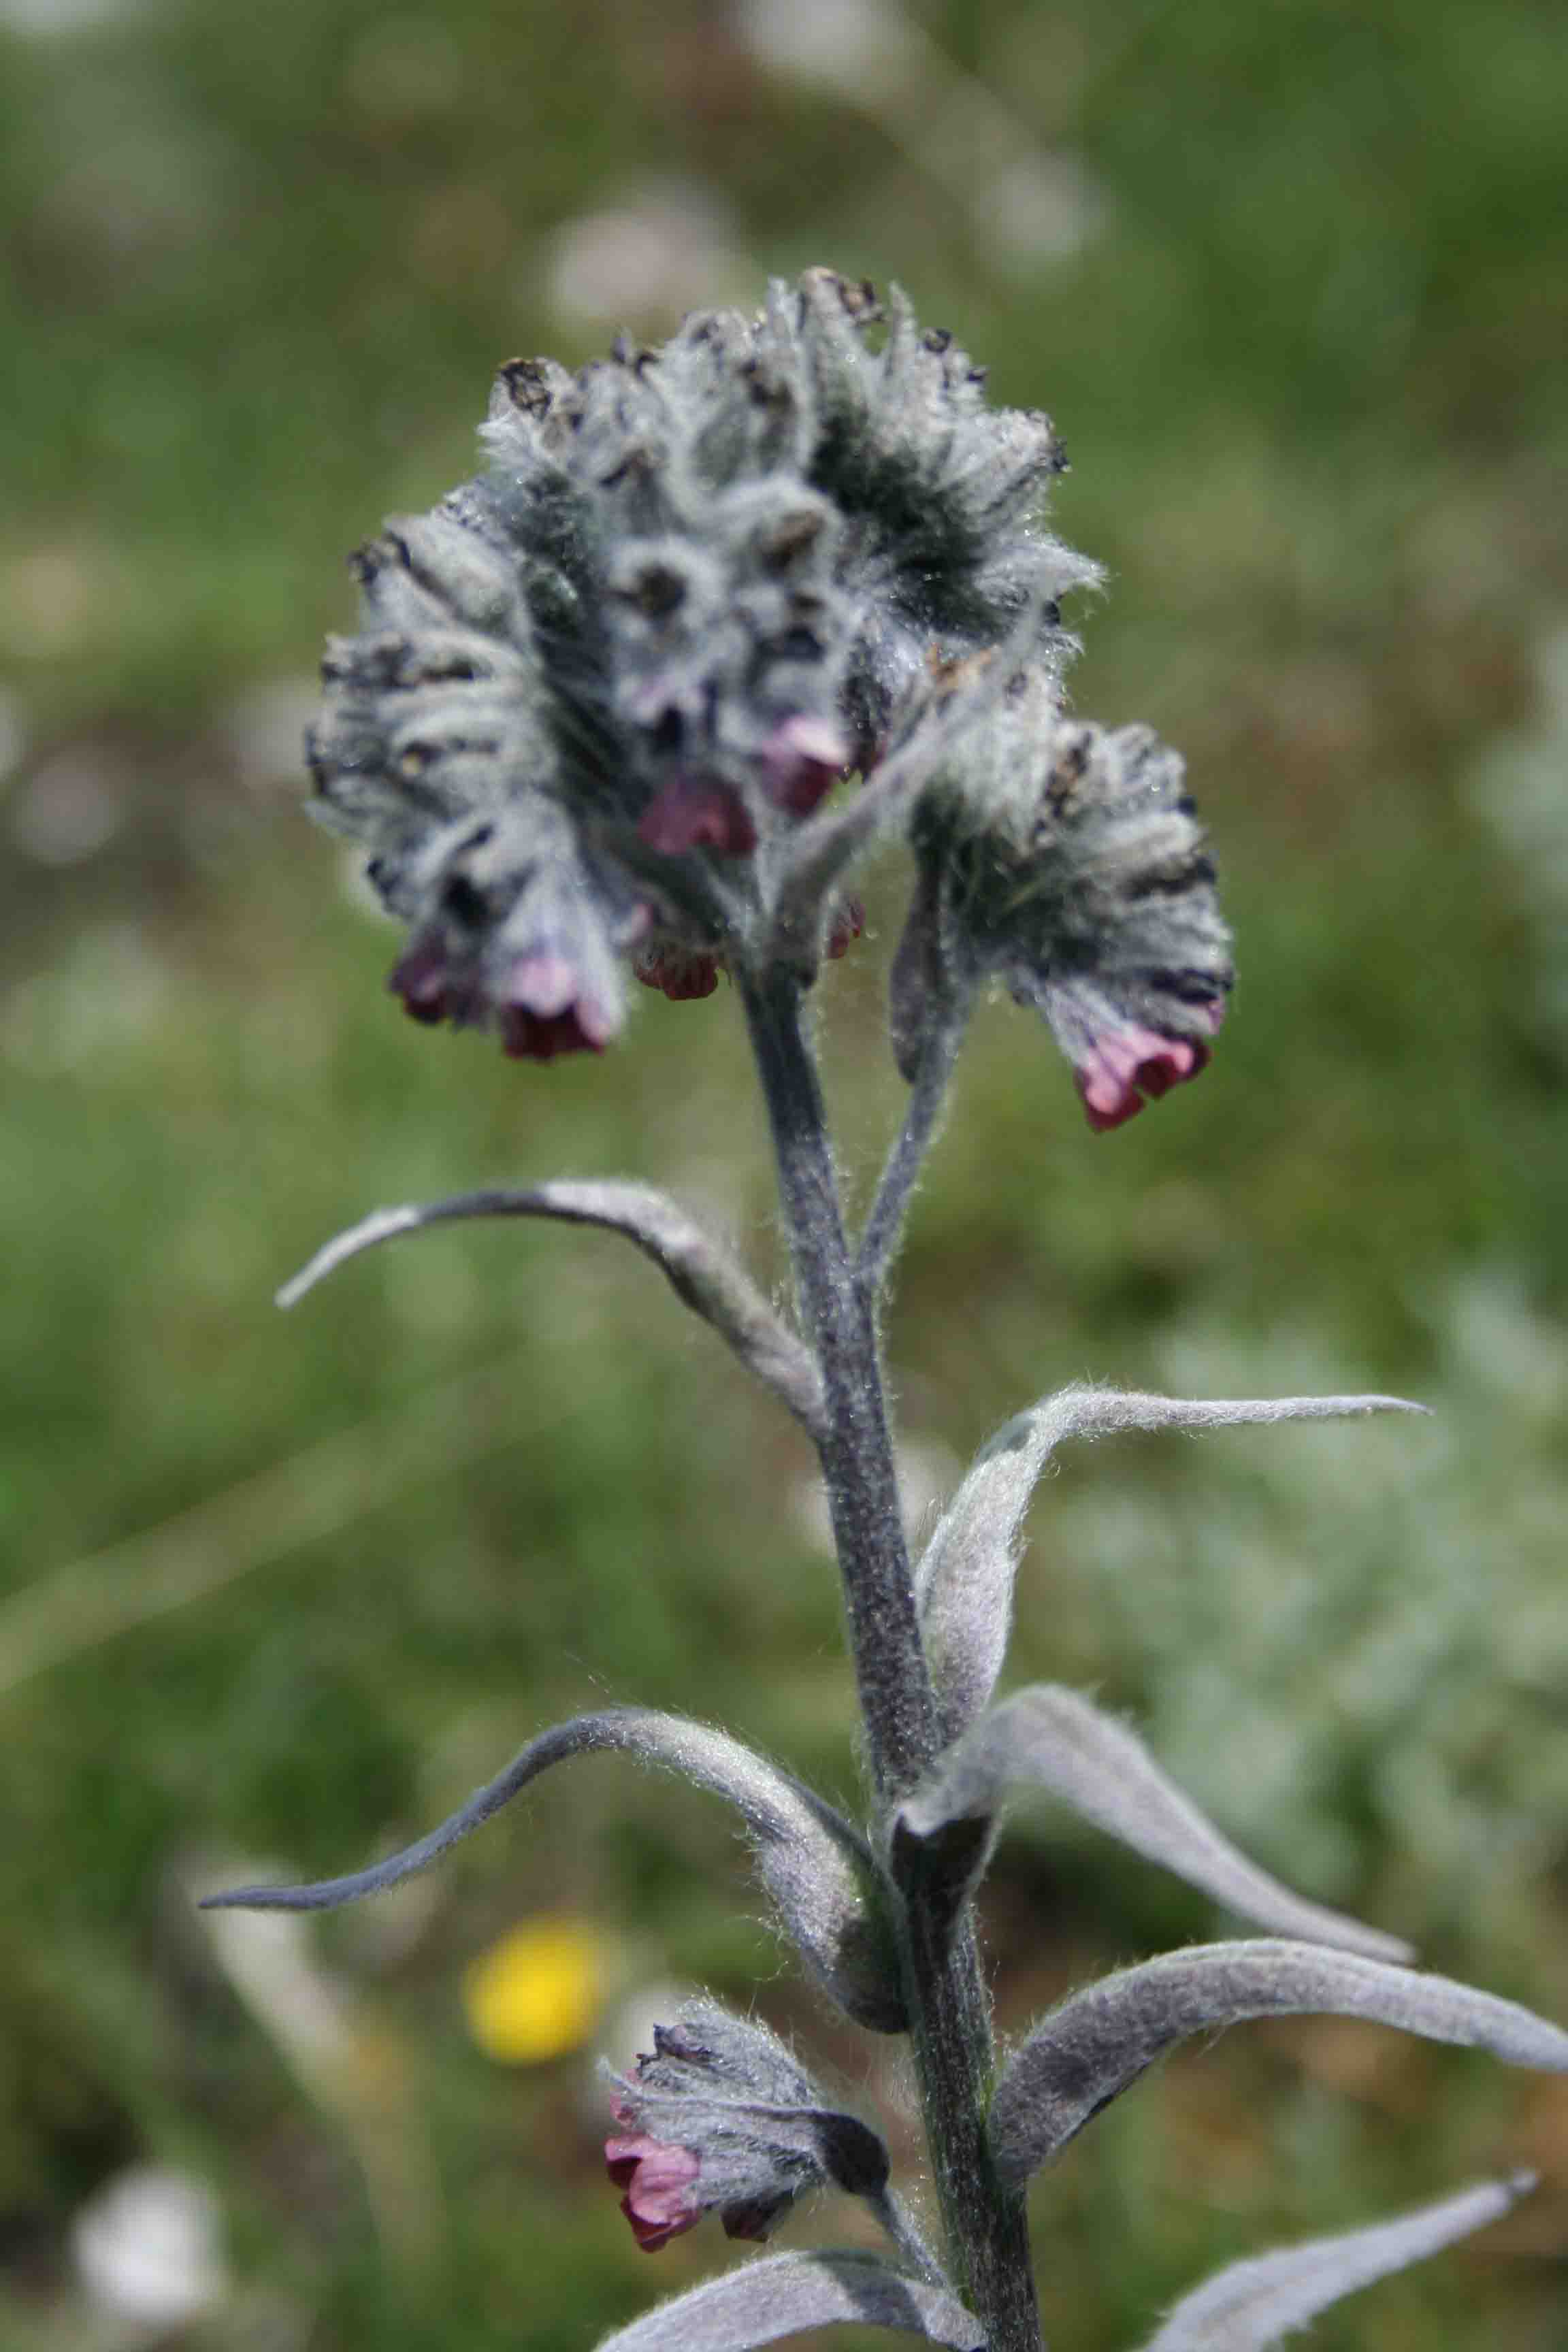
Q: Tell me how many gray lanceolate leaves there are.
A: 7